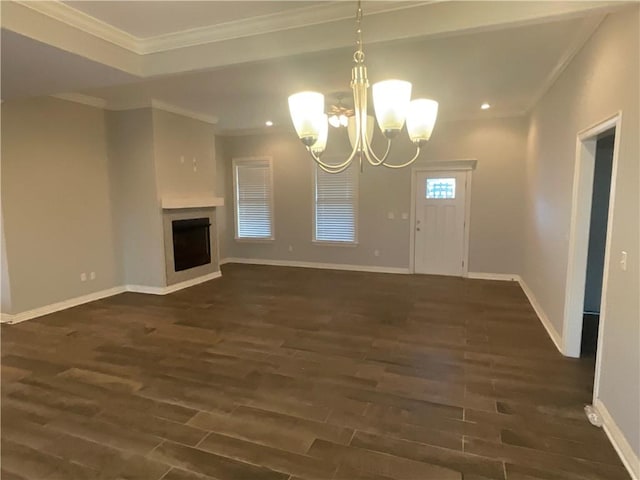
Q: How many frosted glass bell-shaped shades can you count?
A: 5